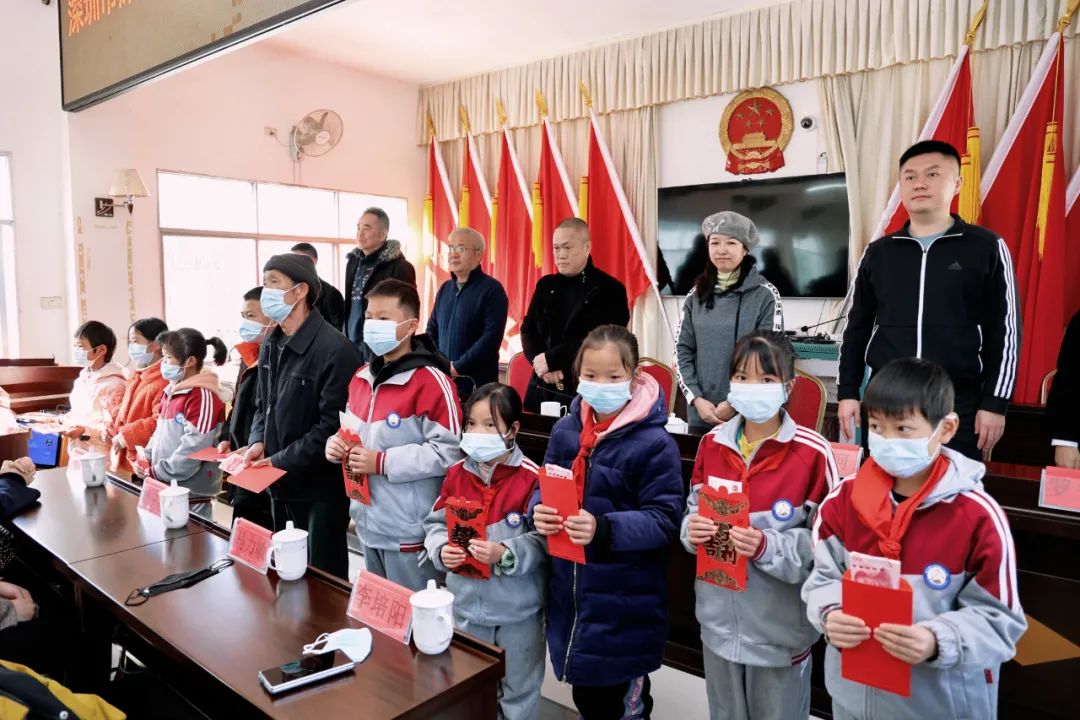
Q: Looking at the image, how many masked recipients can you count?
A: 10